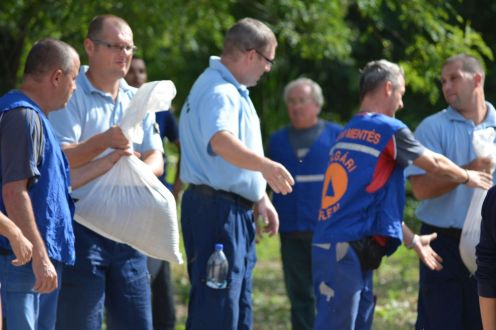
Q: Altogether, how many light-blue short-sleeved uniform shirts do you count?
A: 3